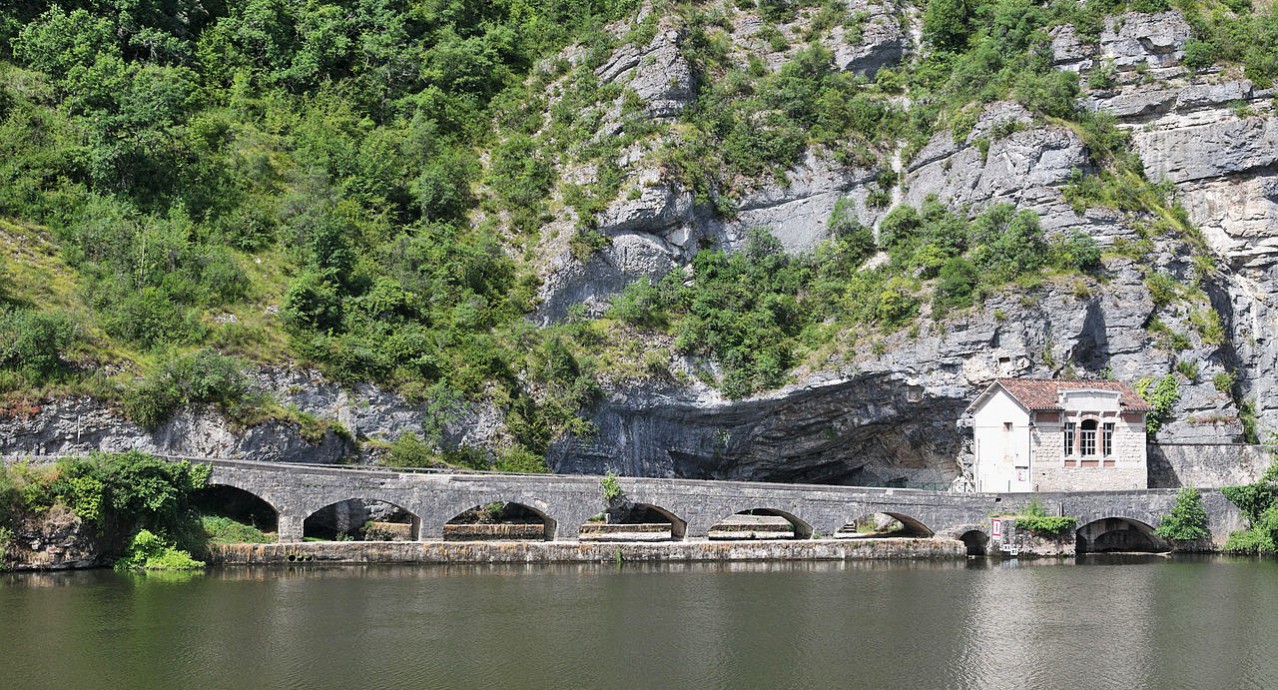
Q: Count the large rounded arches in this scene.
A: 7